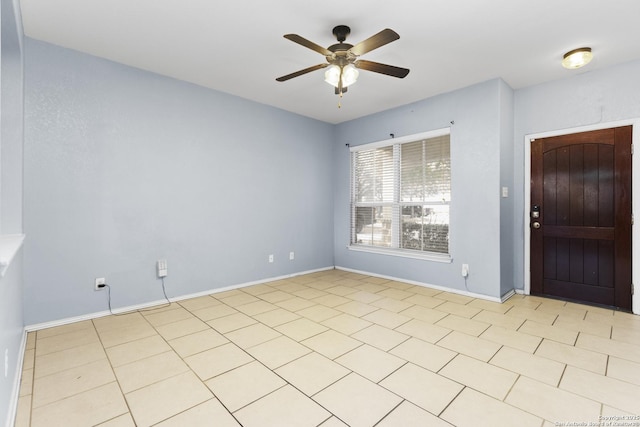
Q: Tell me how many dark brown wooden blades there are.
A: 5